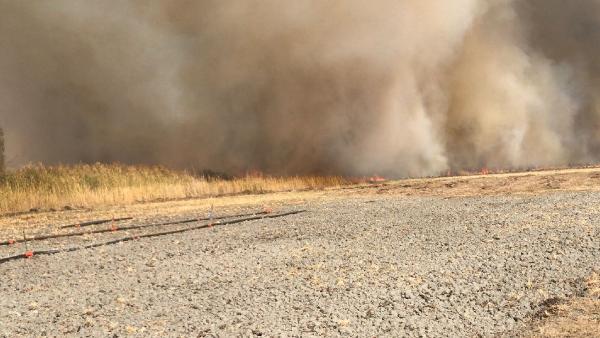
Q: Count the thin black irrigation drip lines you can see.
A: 3